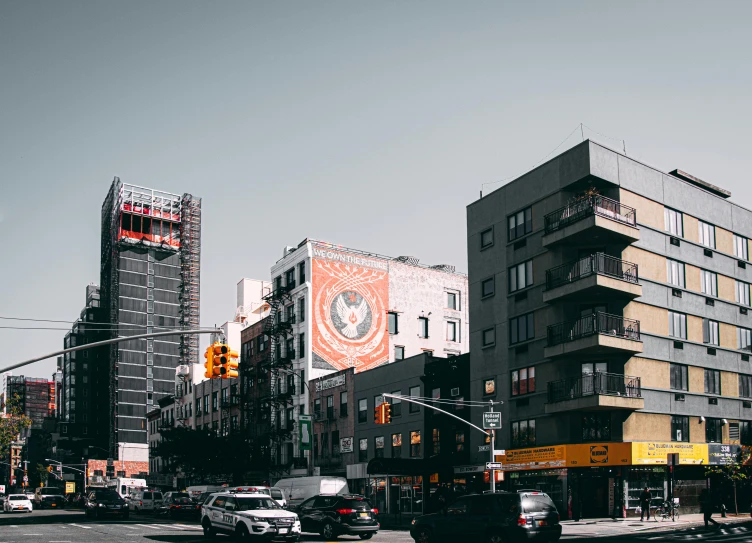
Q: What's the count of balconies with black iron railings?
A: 4